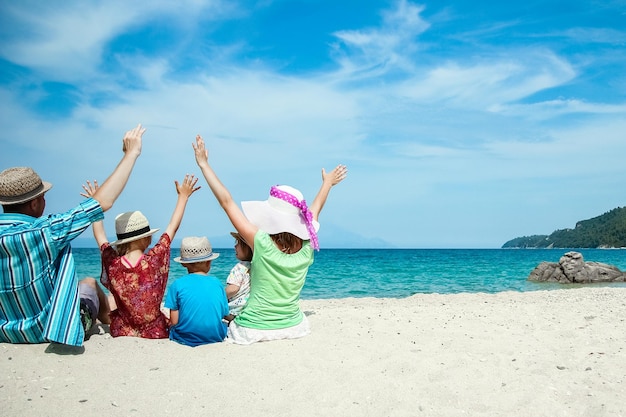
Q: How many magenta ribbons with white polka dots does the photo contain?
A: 1